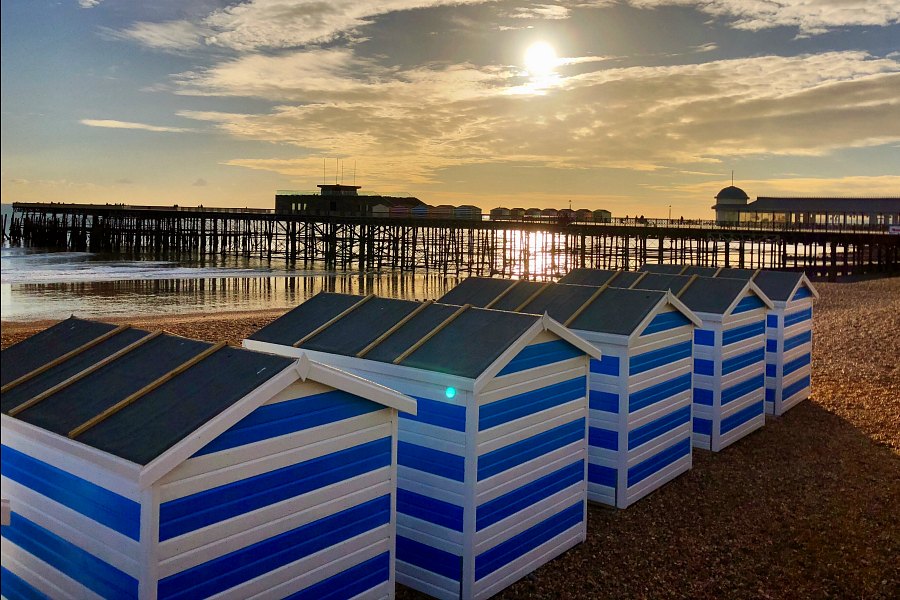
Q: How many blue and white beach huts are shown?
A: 5